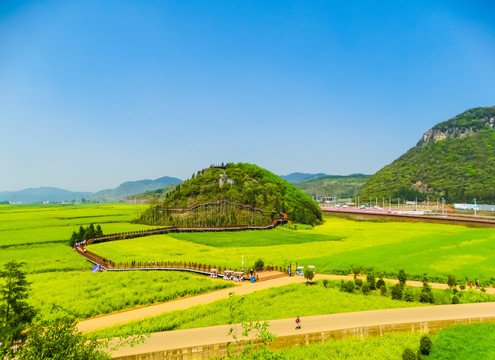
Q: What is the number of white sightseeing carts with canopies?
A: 5